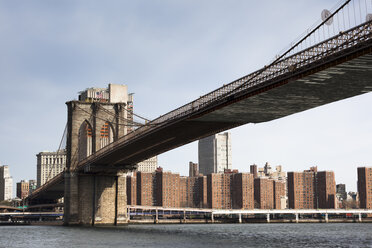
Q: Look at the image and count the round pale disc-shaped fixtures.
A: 2